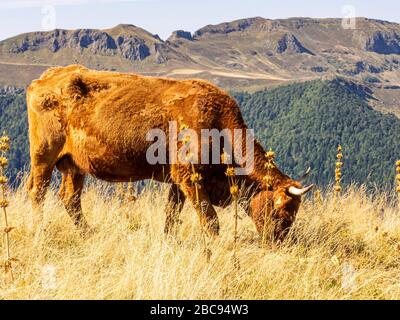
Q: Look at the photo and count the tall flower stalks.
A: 6